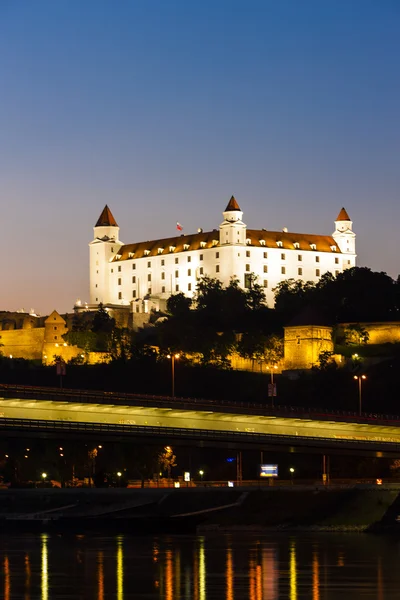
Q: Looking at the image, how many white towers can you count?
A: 3